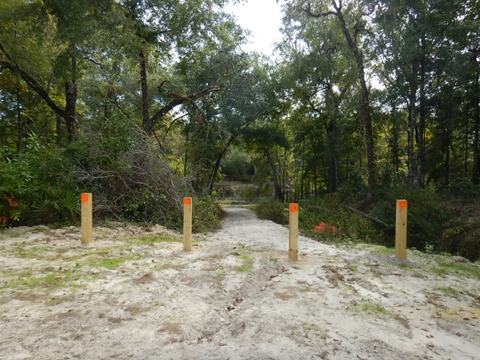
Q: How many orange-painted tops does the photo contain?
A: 4